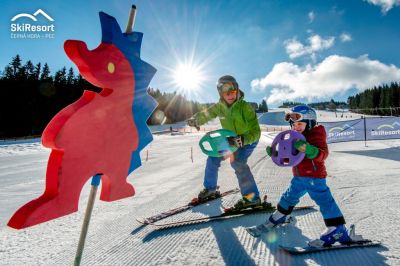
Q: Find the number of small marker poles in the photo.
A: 2